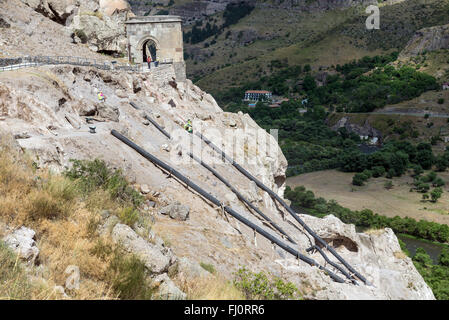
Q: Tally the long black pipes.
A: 3